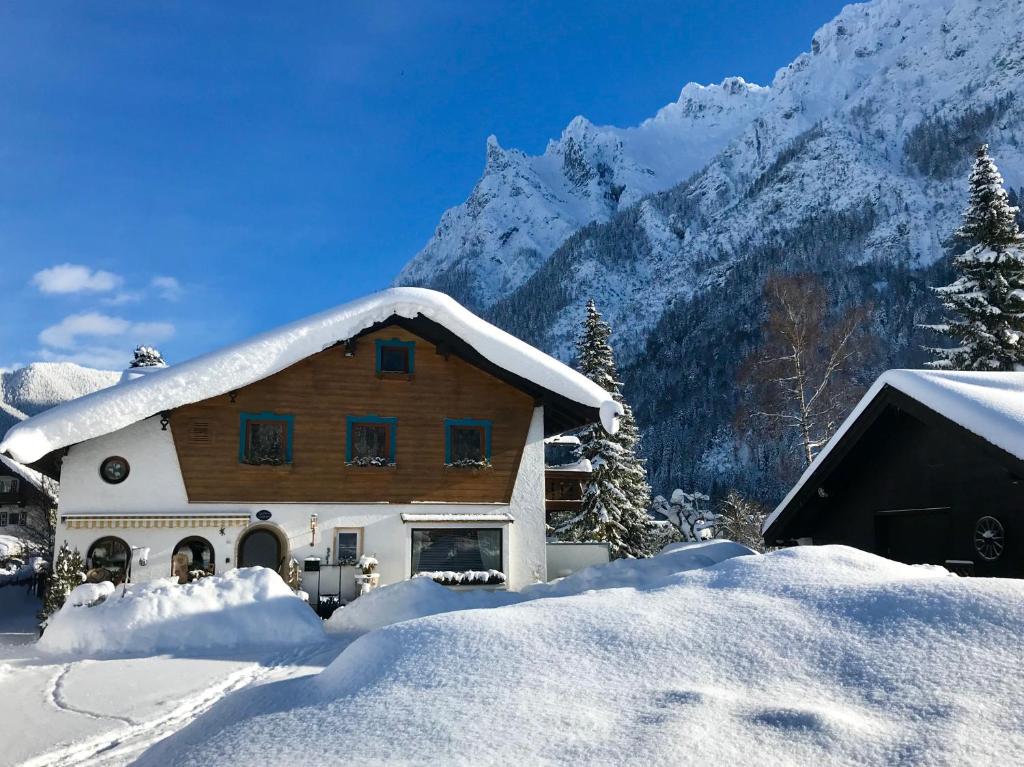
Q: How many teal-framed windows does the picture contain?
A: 4